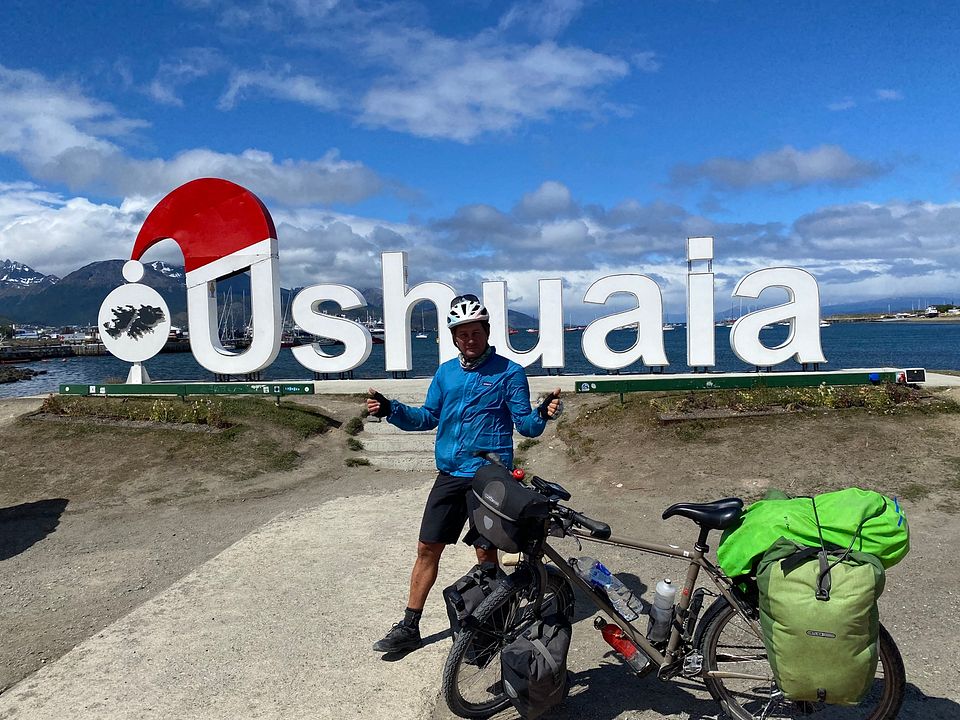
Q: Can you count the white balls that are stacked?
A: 2